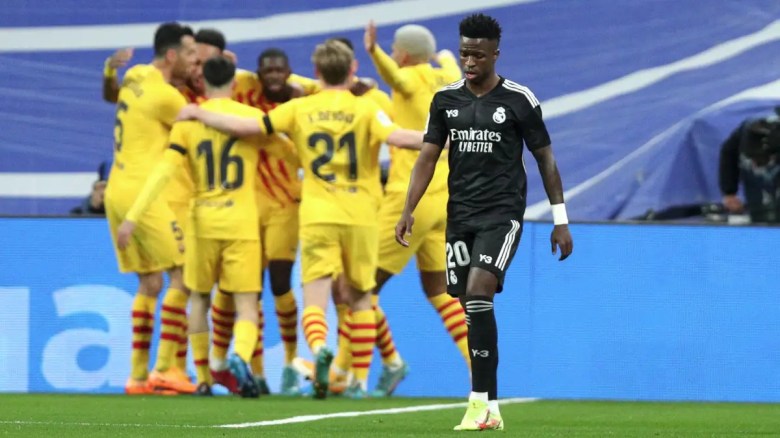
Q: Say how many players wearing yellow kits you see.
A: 7